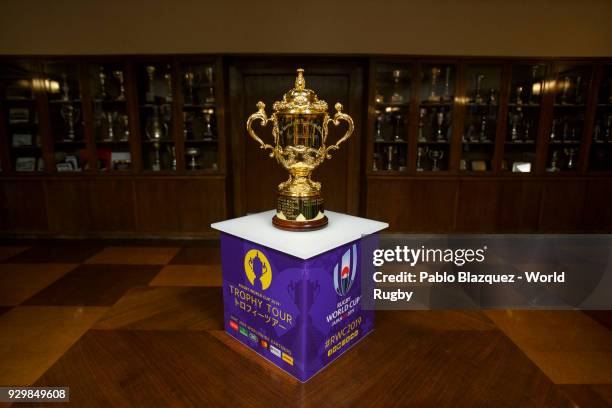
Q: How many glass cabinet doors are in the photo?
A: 11